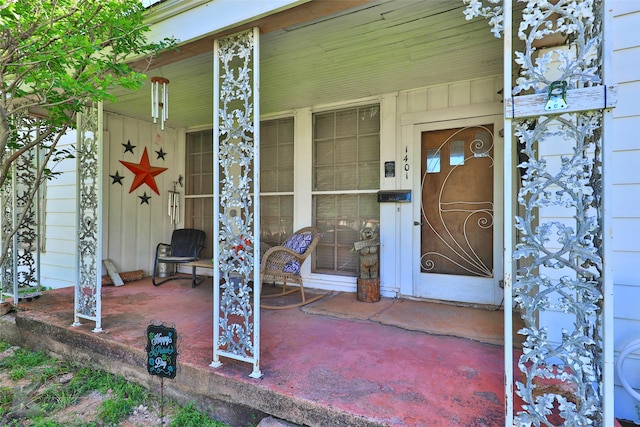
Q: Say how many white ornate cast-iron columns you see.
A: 4